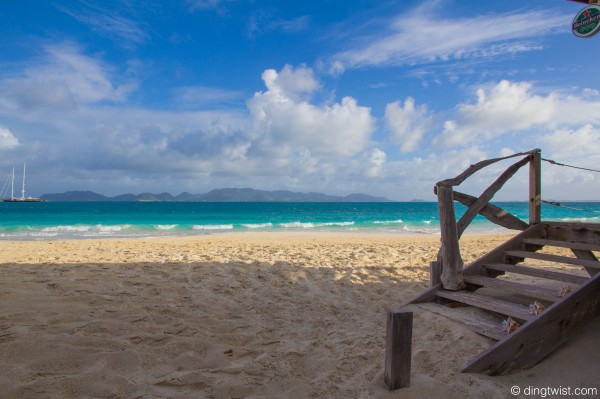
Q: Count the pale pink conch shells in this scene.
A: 3